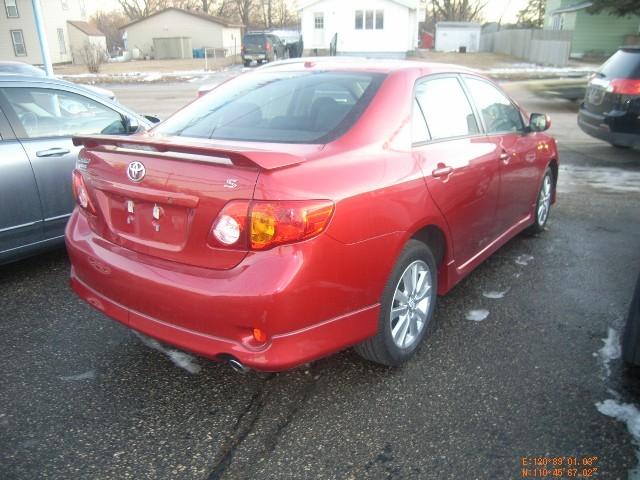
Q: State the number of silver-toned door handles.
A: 1